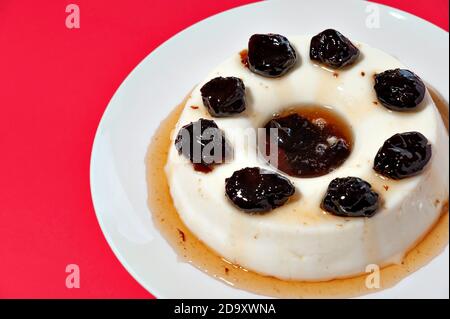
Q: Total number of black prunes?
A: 8